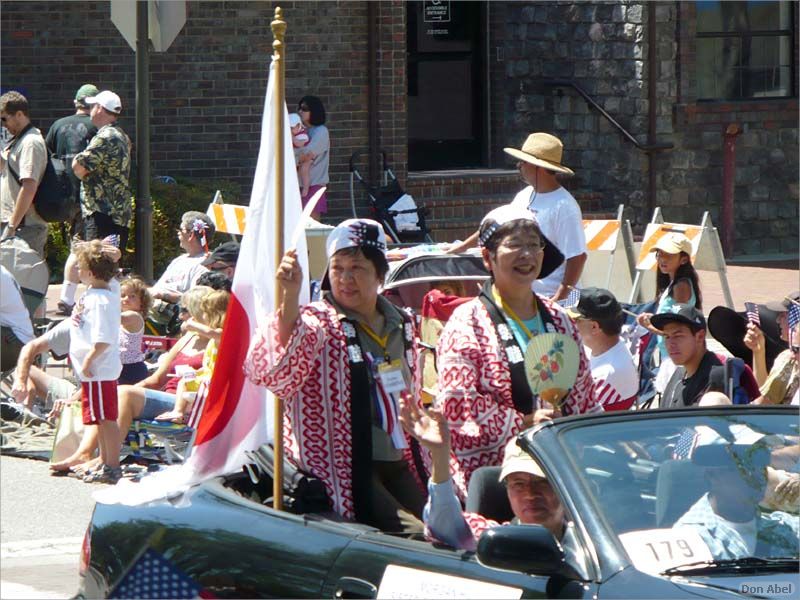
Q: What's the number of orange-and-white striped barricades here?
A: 3